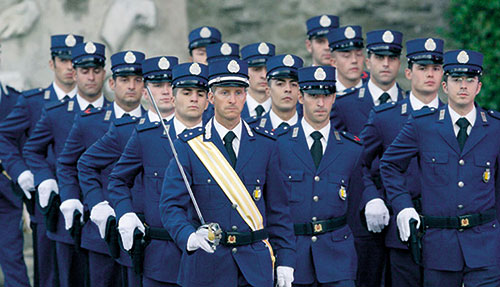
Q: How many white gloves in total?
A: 9